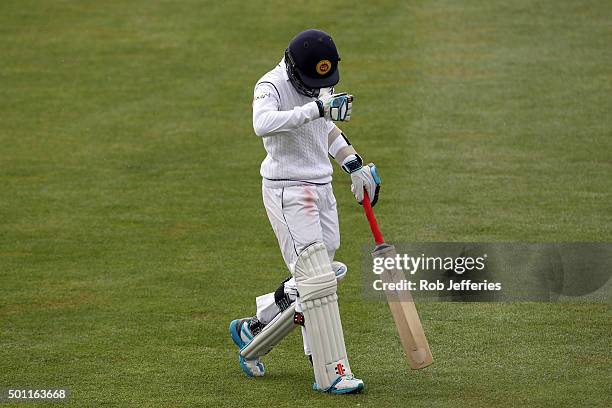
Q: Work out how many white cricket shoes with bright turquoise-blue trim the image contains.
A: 2